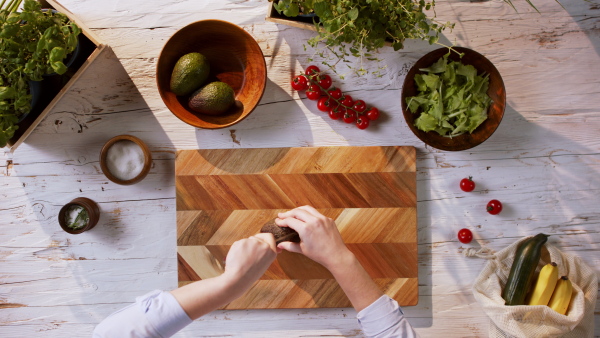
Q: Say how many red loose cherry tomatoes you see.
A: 3